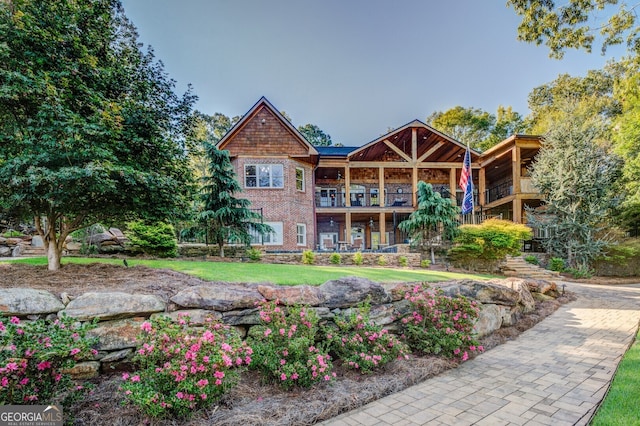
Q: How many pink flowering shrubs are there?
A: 5